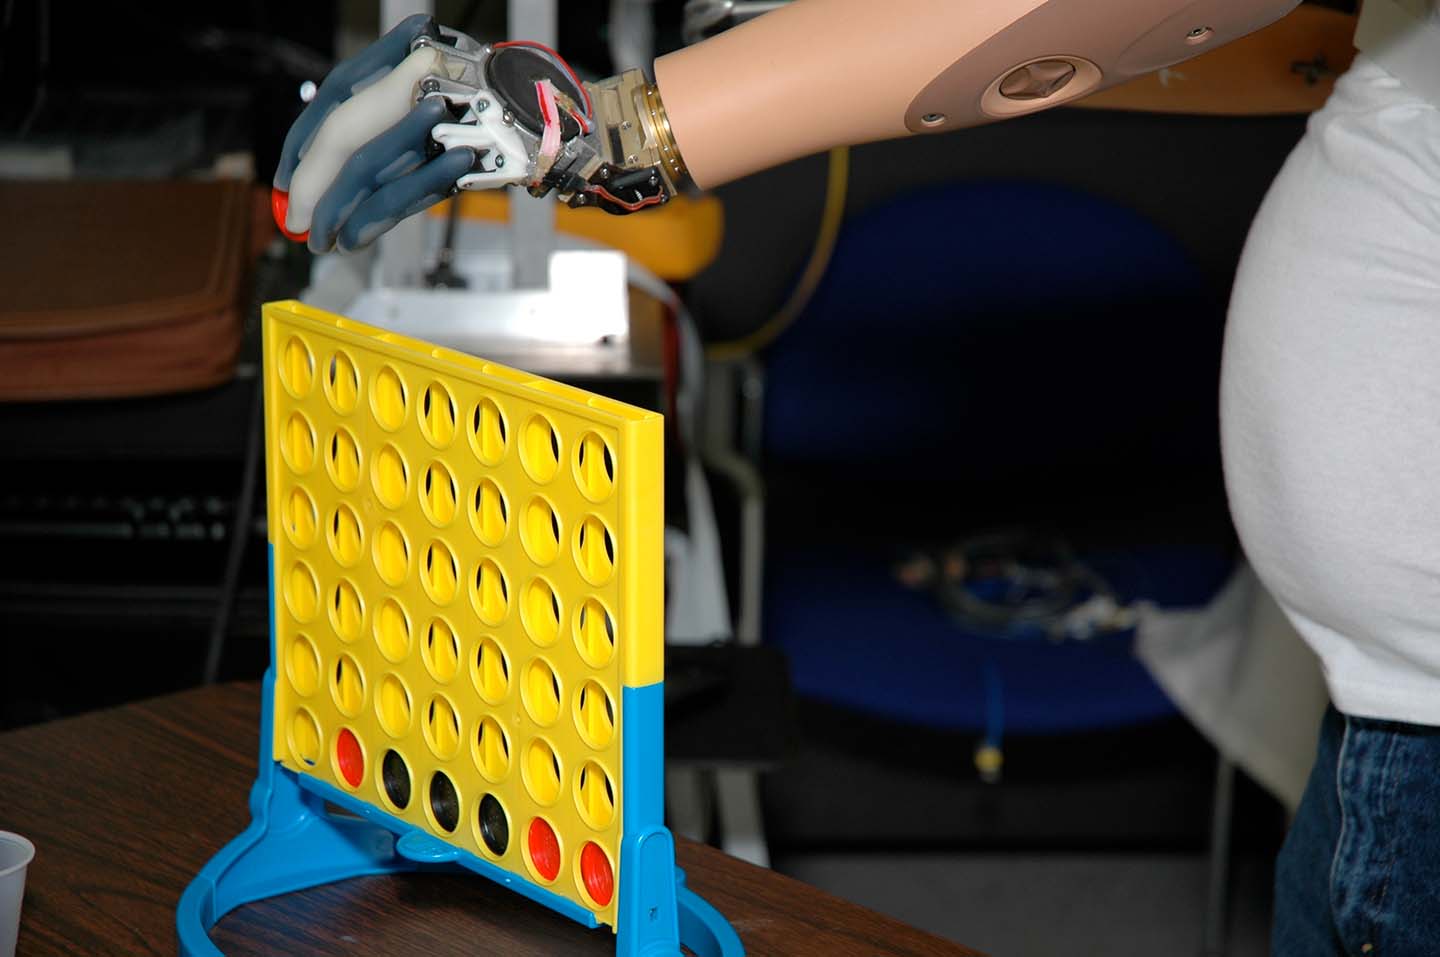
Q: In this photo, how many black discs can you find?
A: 3